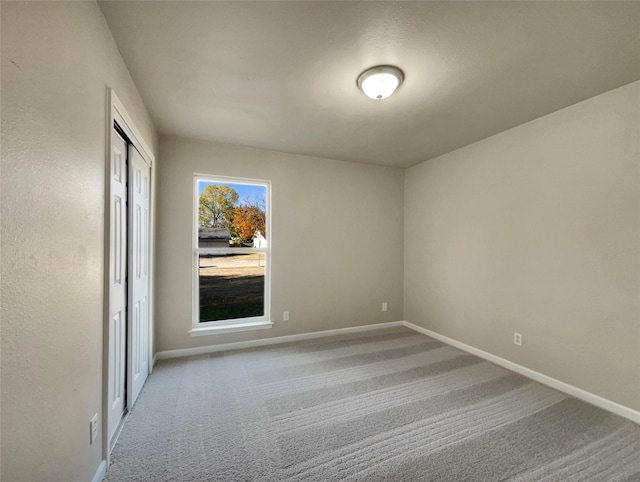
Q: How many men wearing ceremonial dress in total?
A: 0